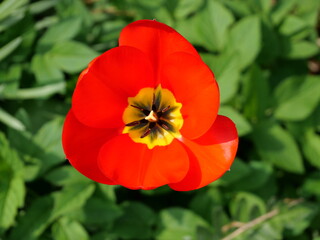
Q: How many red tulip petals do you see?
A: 6